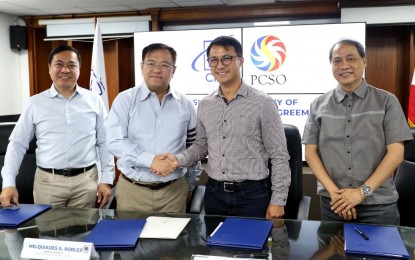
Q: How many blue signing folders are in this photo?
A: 4